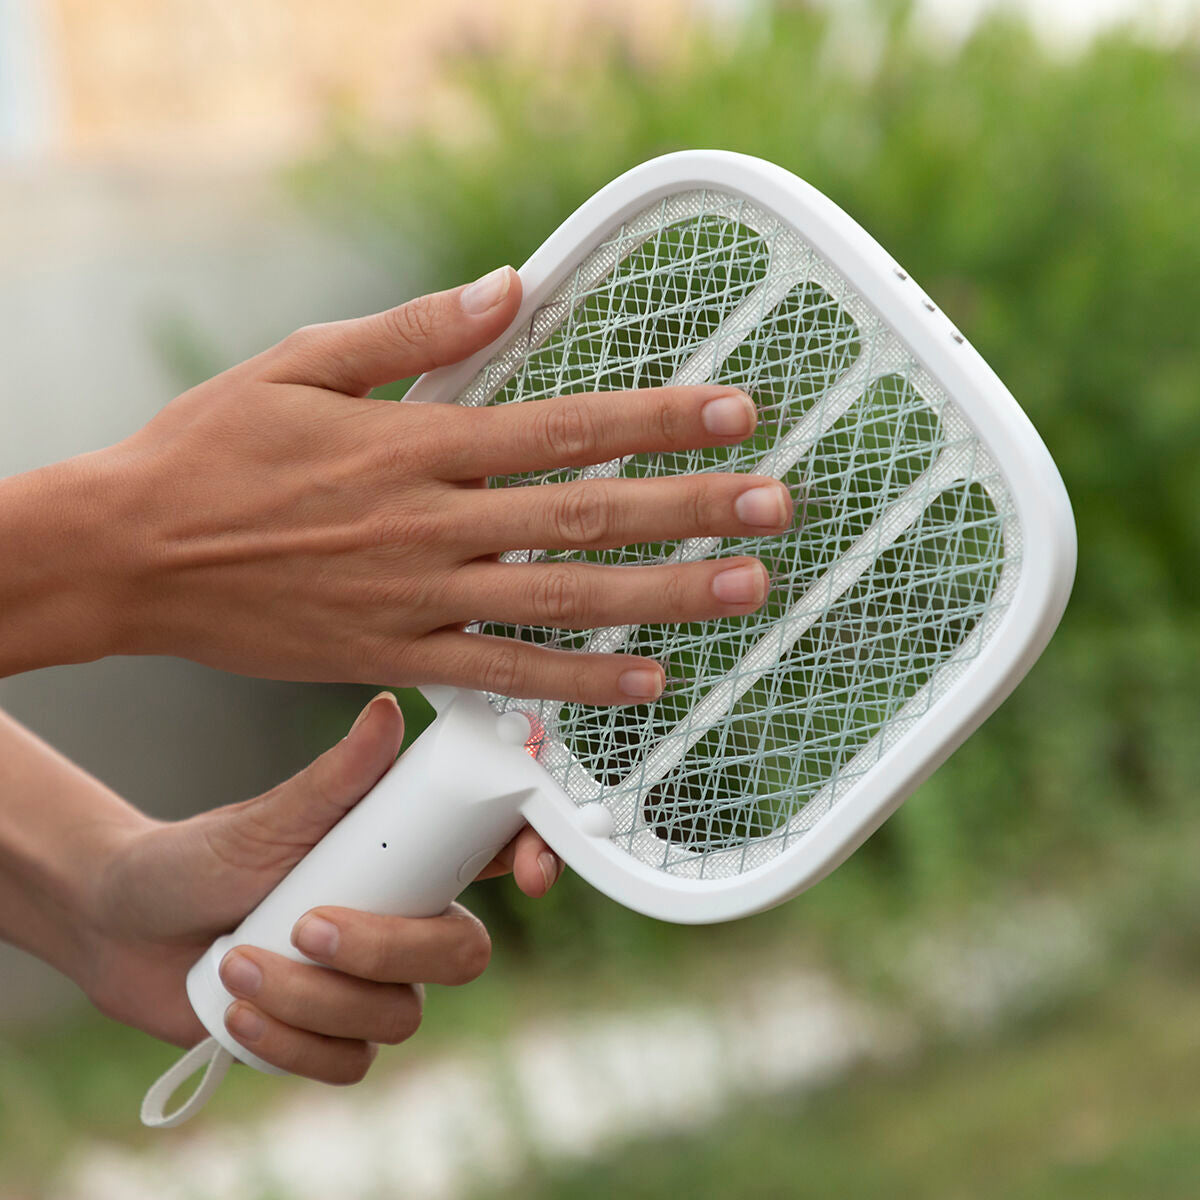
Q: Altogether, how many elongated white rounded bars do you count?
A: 3